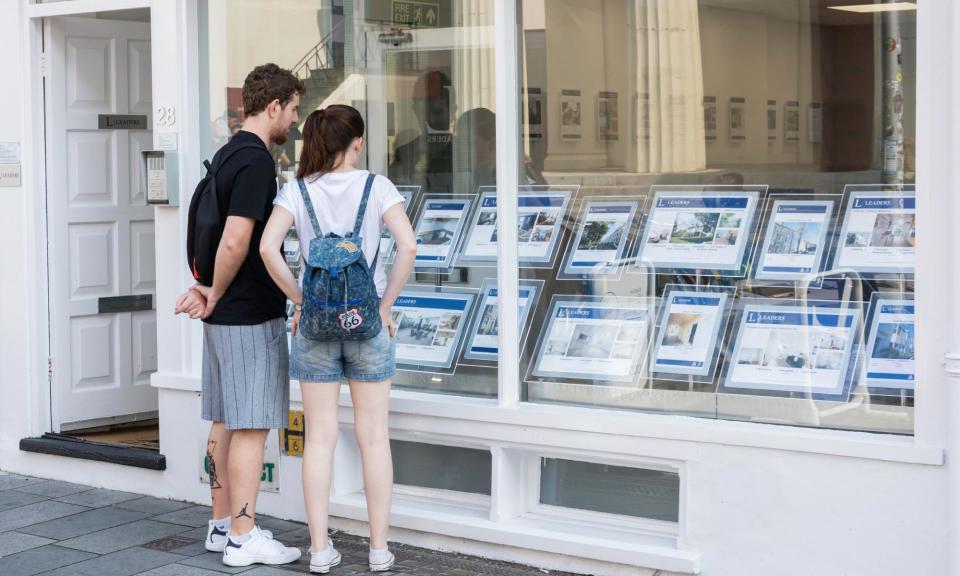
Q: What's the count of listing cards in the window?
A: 13